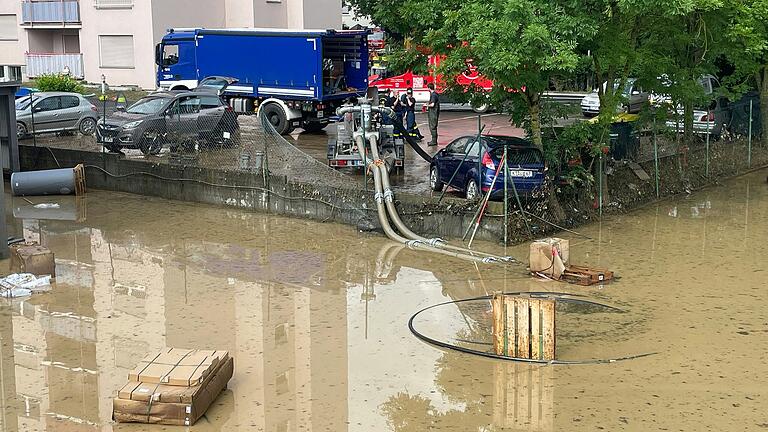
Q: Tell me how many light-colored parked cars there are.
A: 3